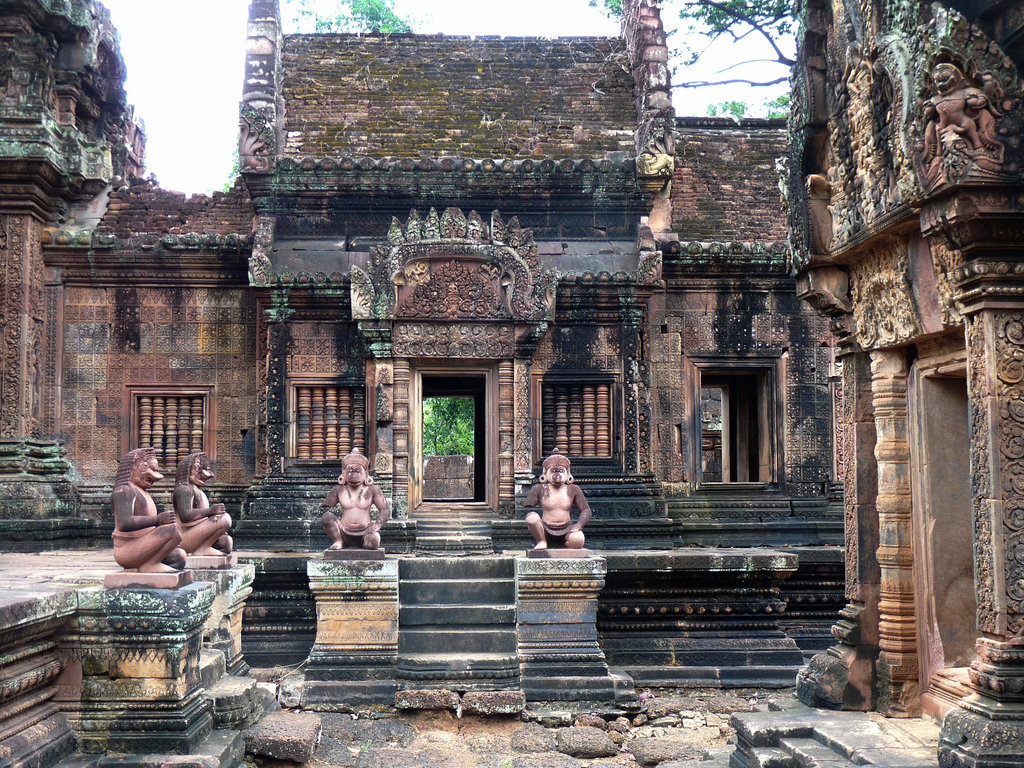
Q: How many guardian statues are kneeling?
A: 4